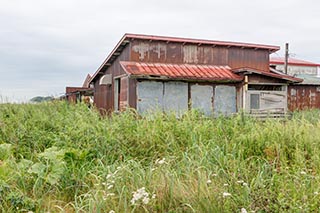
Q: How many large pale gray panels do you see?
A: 4